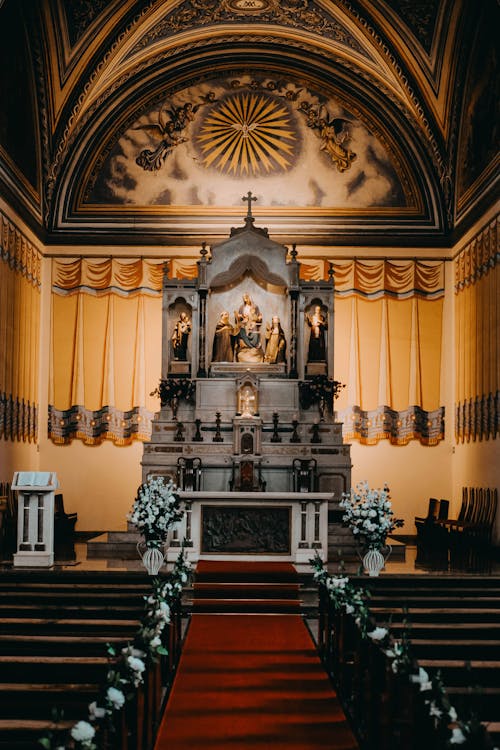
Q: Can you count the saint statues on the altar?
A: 5